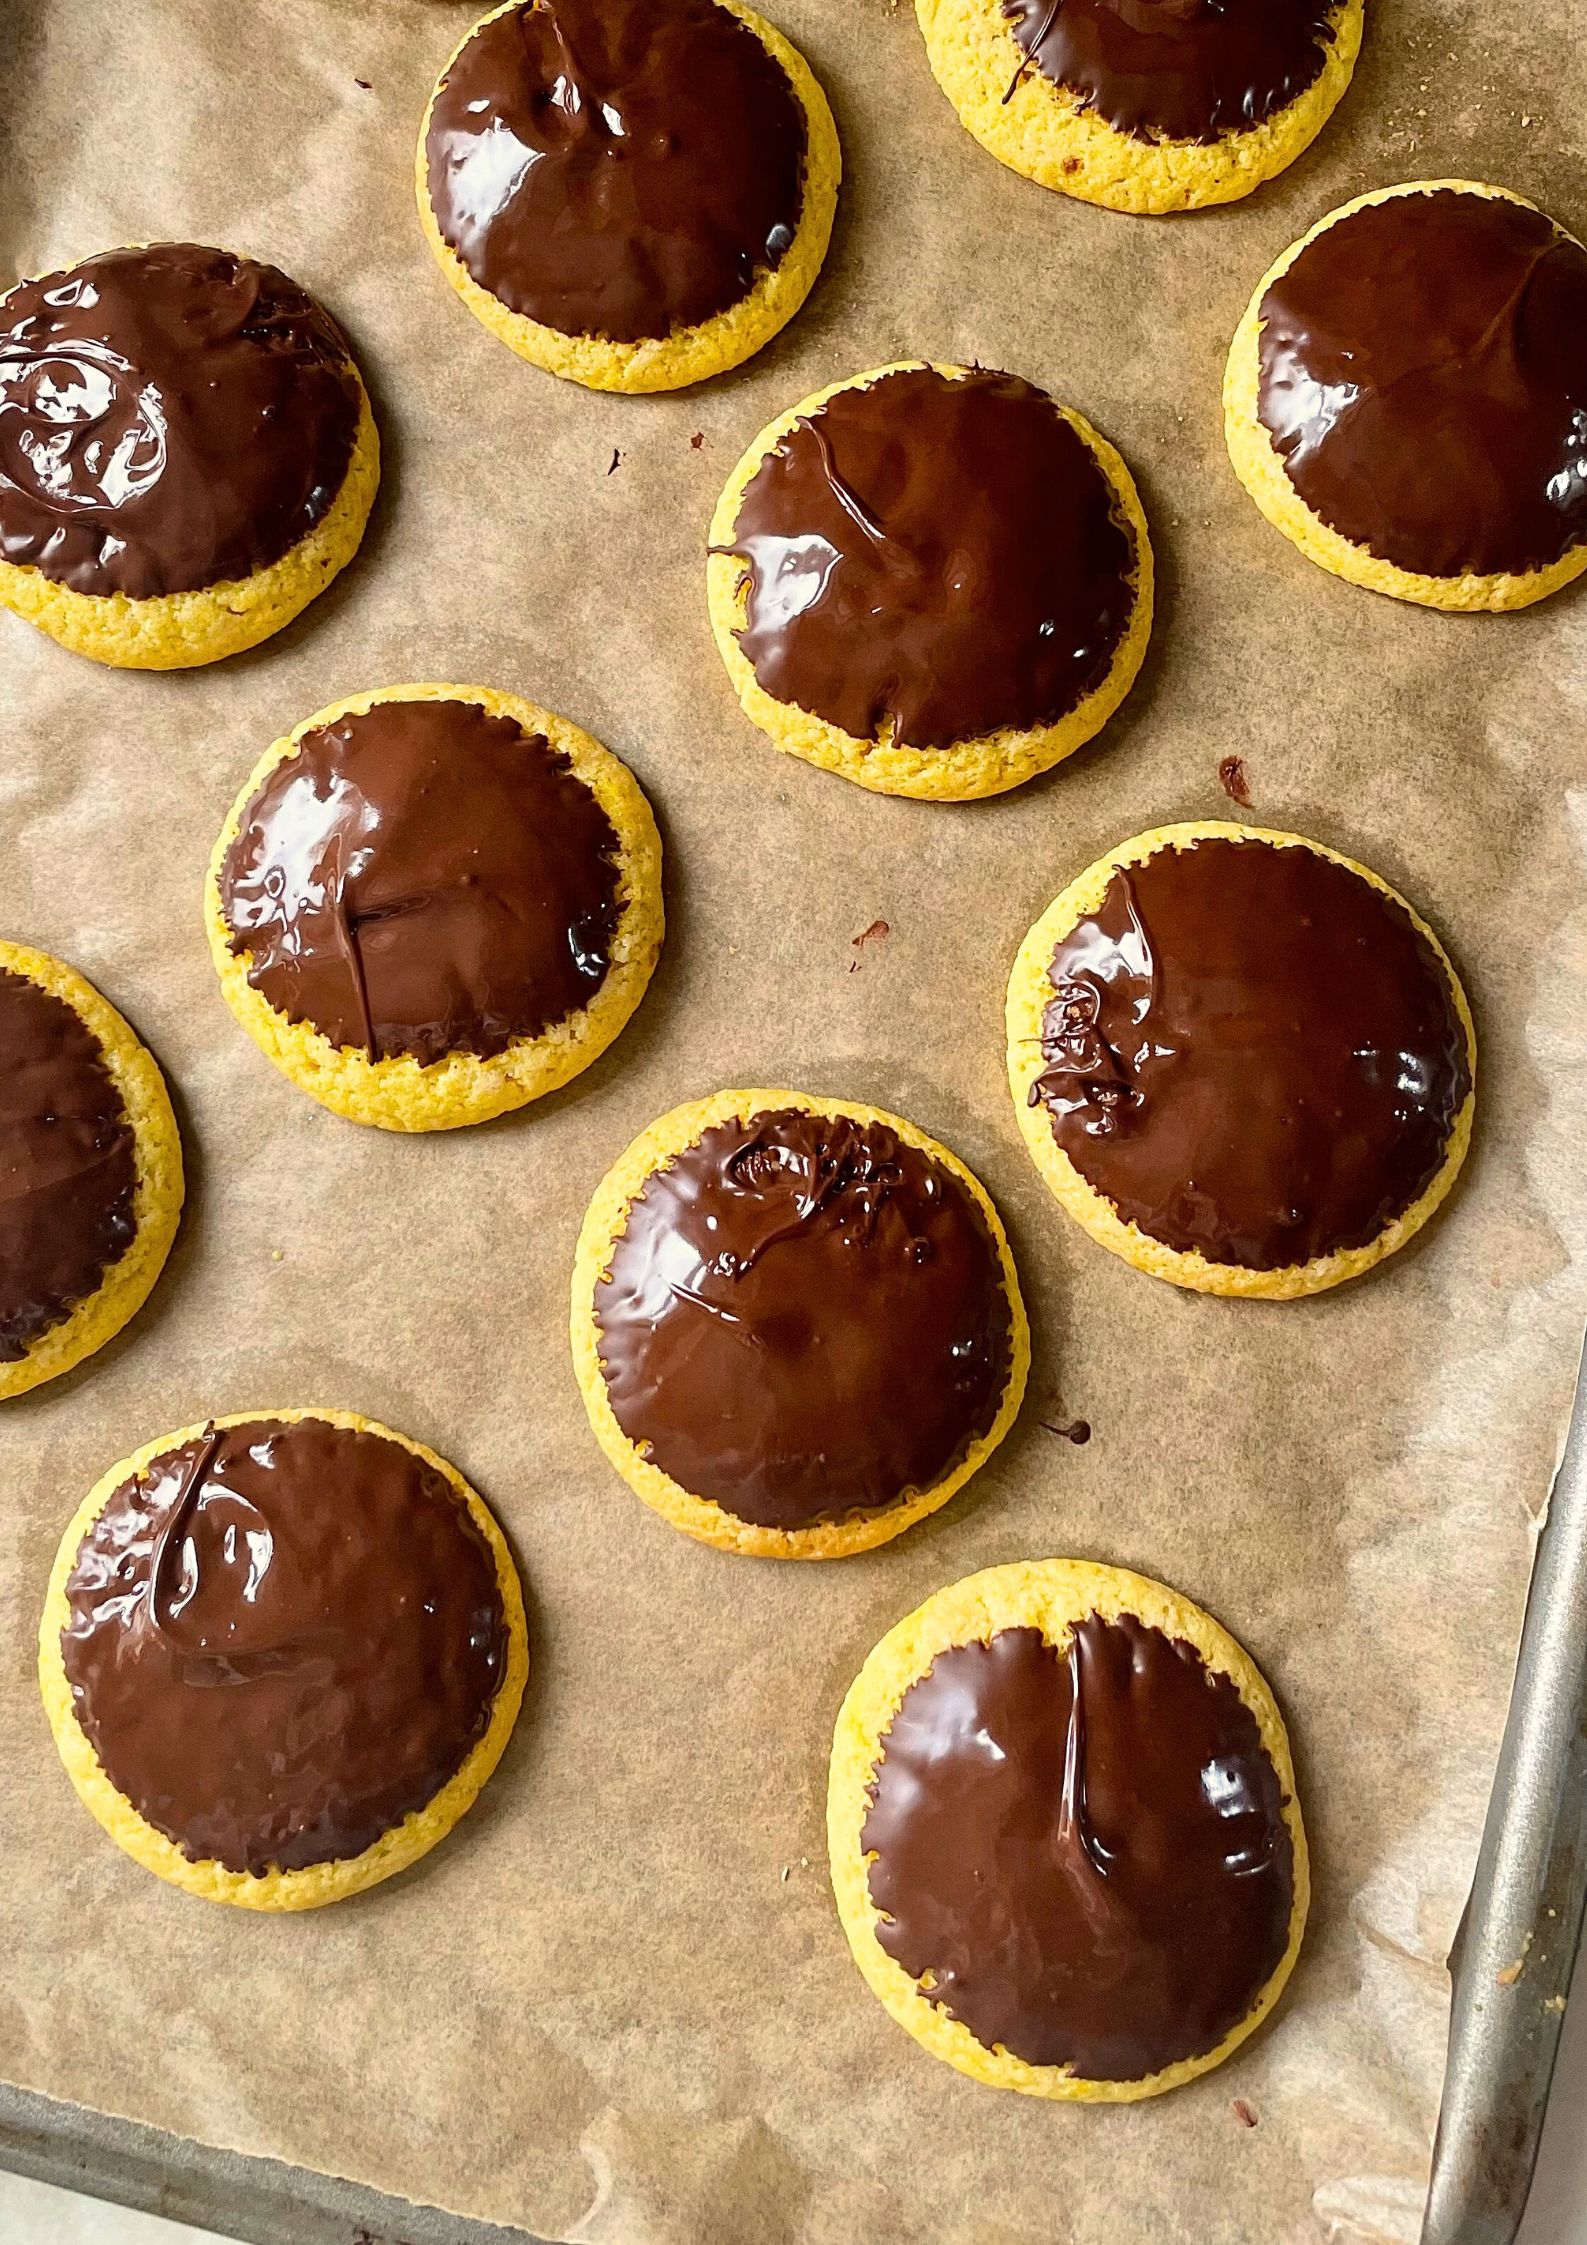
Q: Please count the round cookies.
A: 11